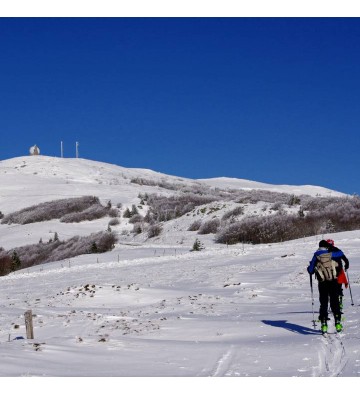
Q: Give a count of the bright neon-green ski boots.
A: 2